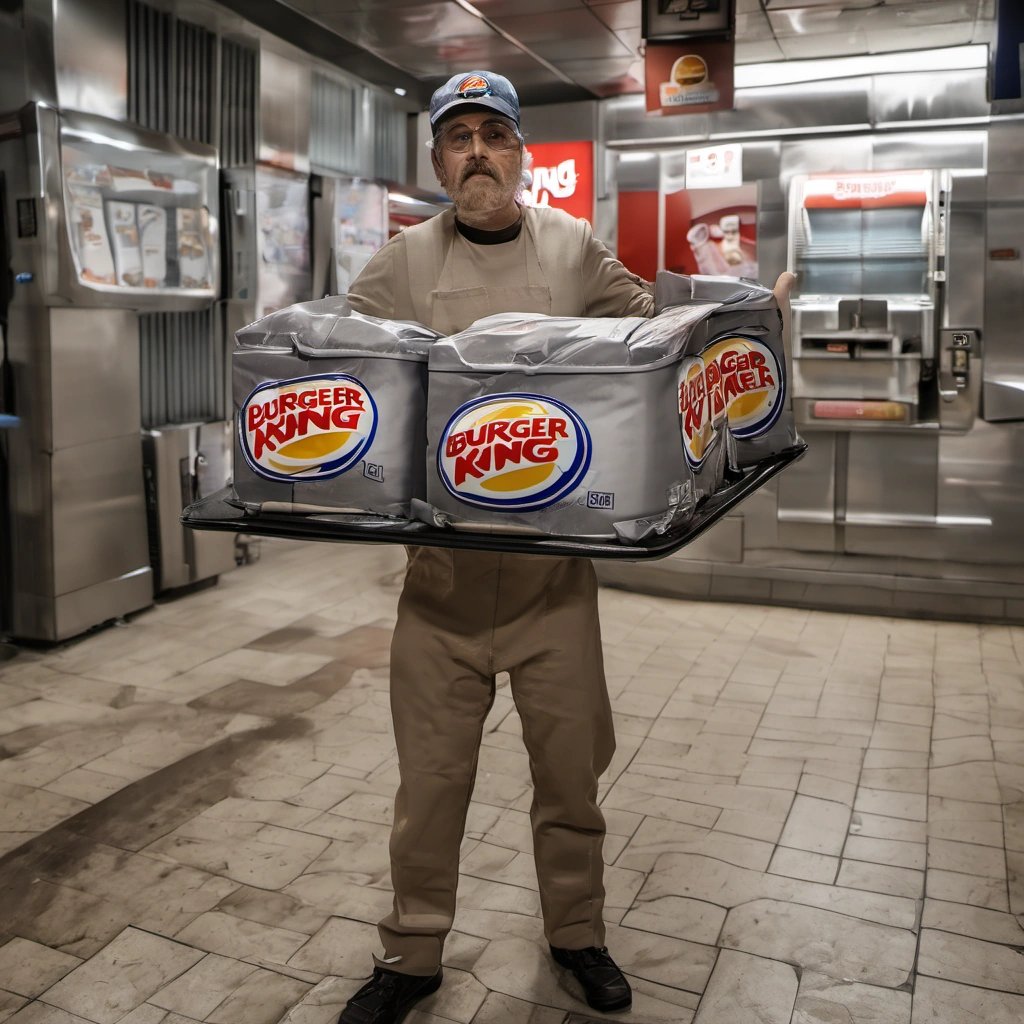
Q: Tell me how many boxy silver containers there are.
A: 3